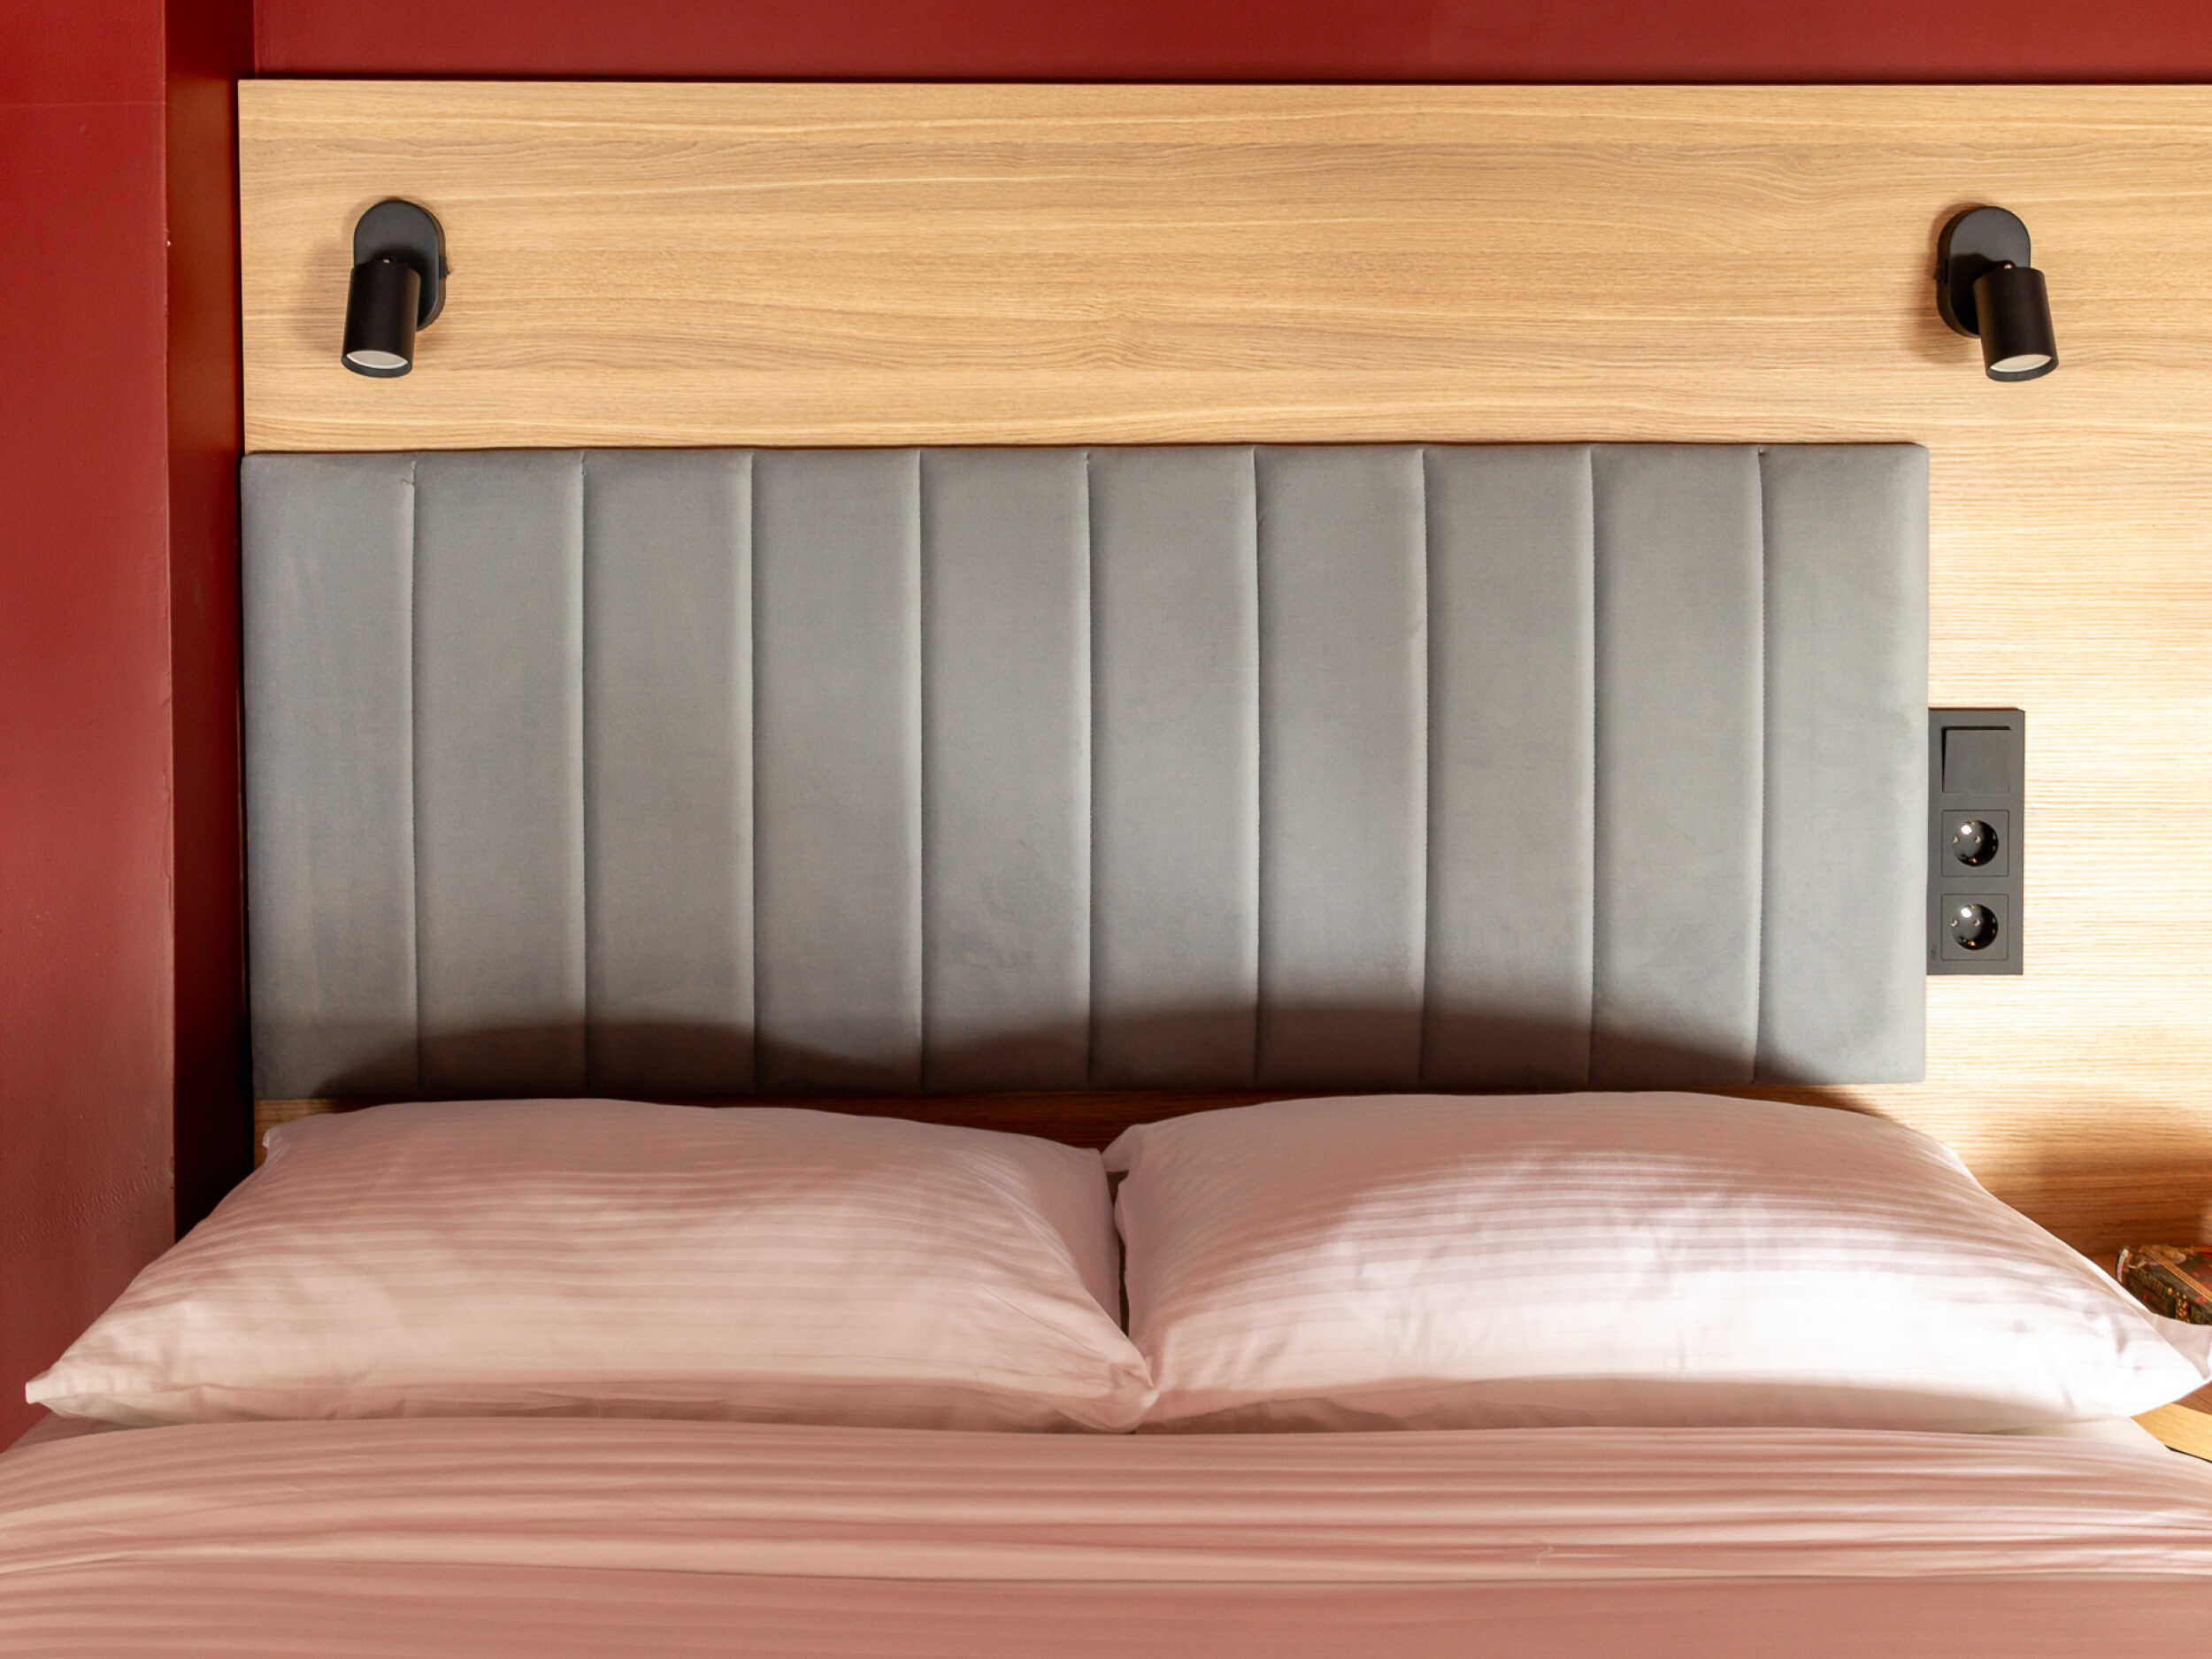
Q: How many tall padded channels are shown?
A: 10